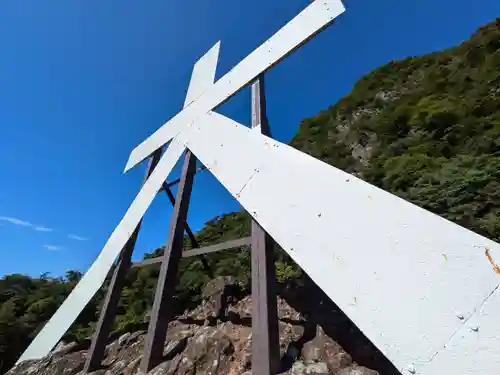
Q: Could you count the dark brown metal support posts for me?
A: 3